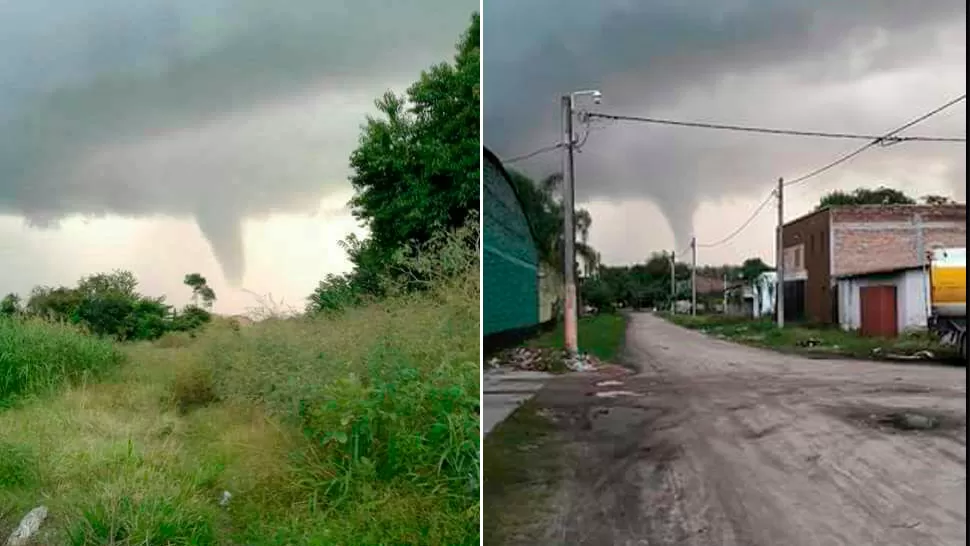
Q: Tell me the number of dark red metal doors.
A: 1